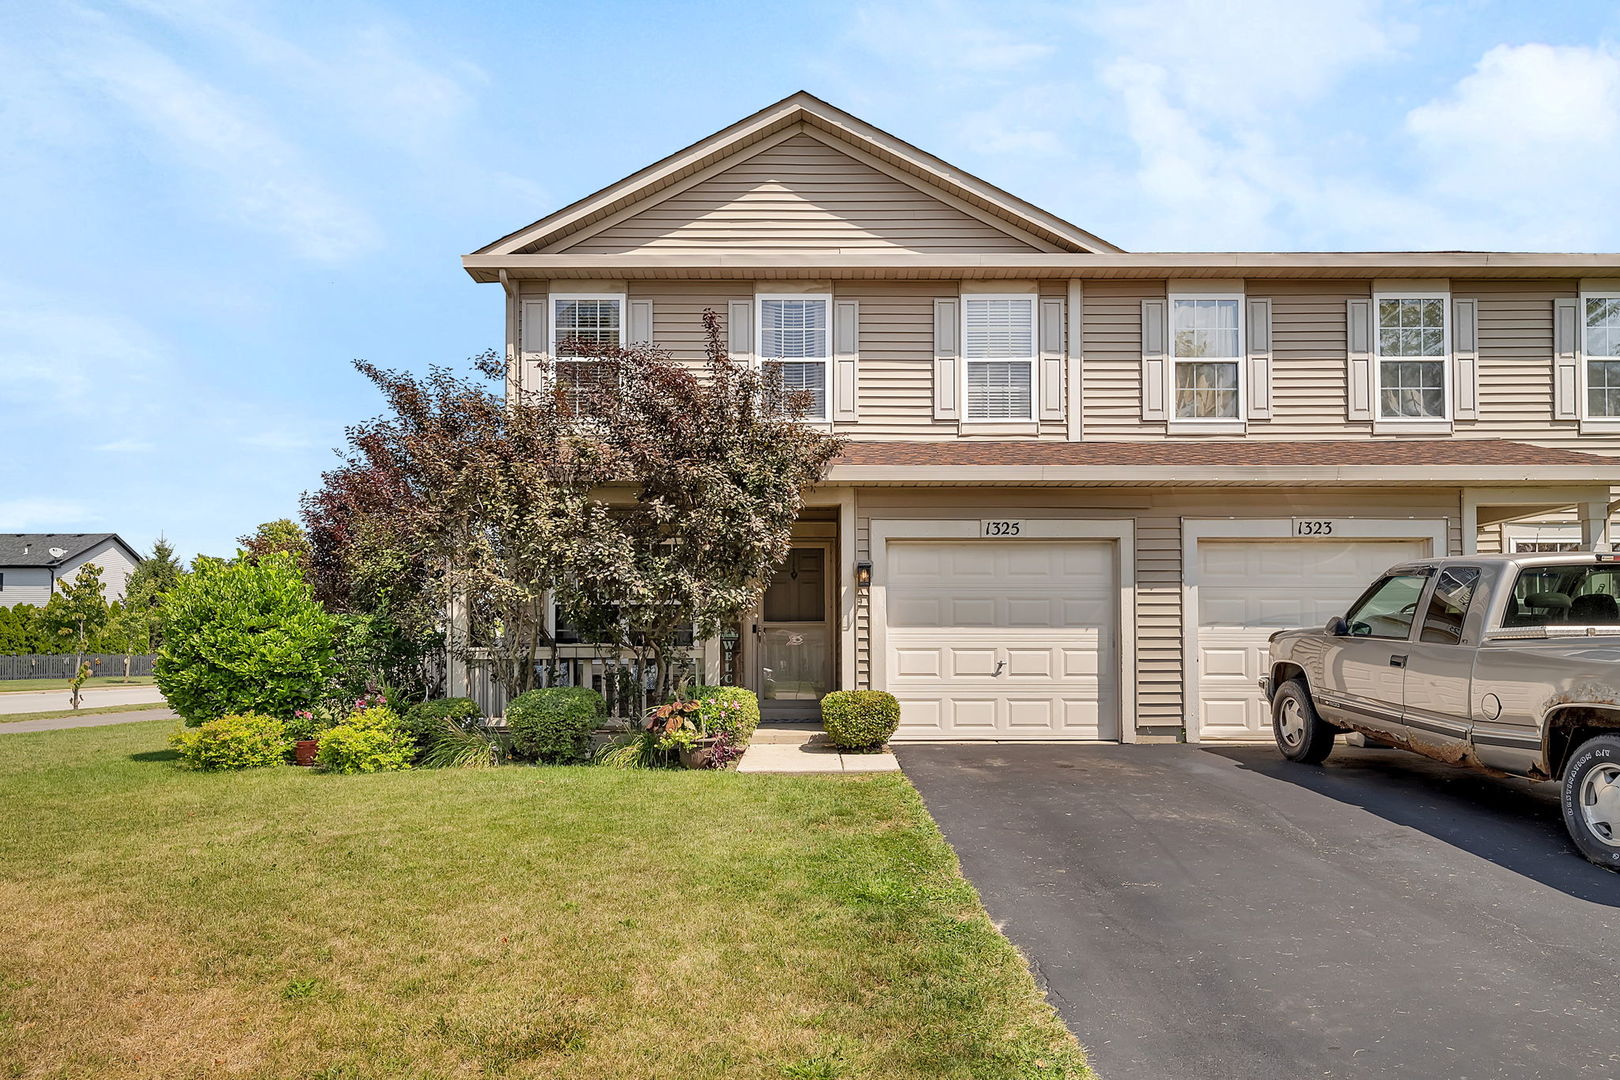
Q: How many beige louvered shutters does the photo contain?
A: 11